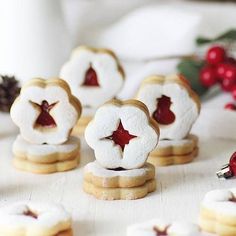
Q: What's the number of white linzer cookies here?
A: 11